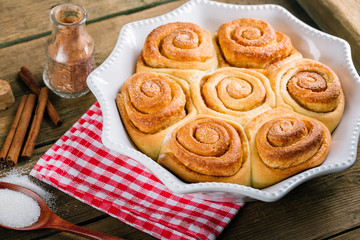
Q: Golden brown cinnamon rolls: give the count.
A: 7